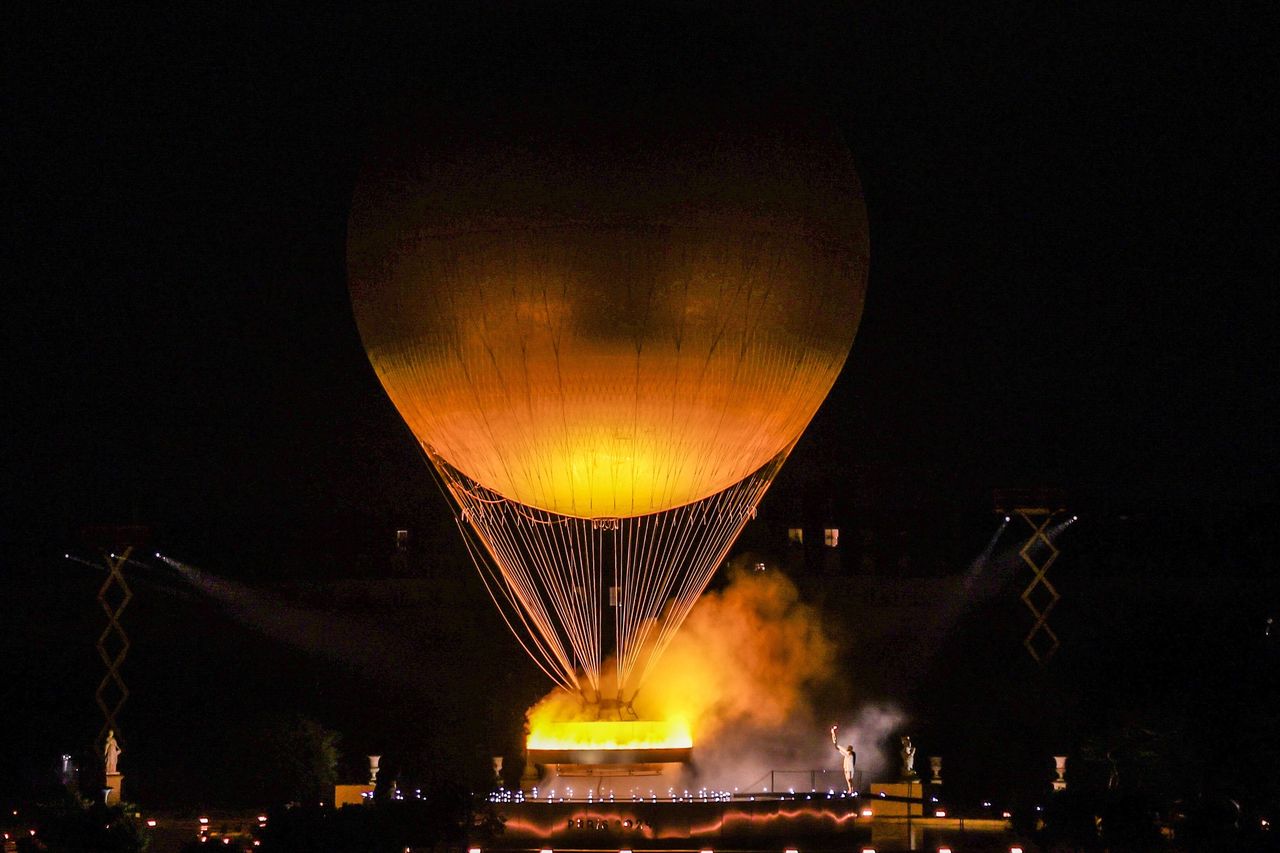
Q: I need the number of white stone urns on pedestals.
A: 4